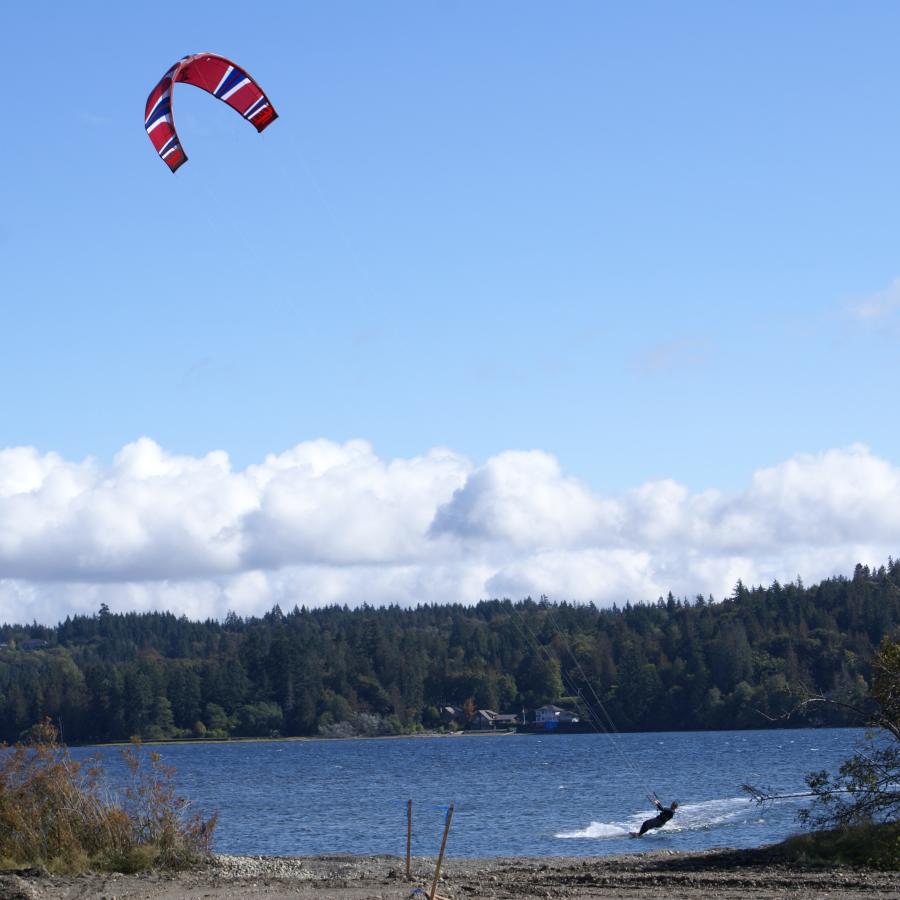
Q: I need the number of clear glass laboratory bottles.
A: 0